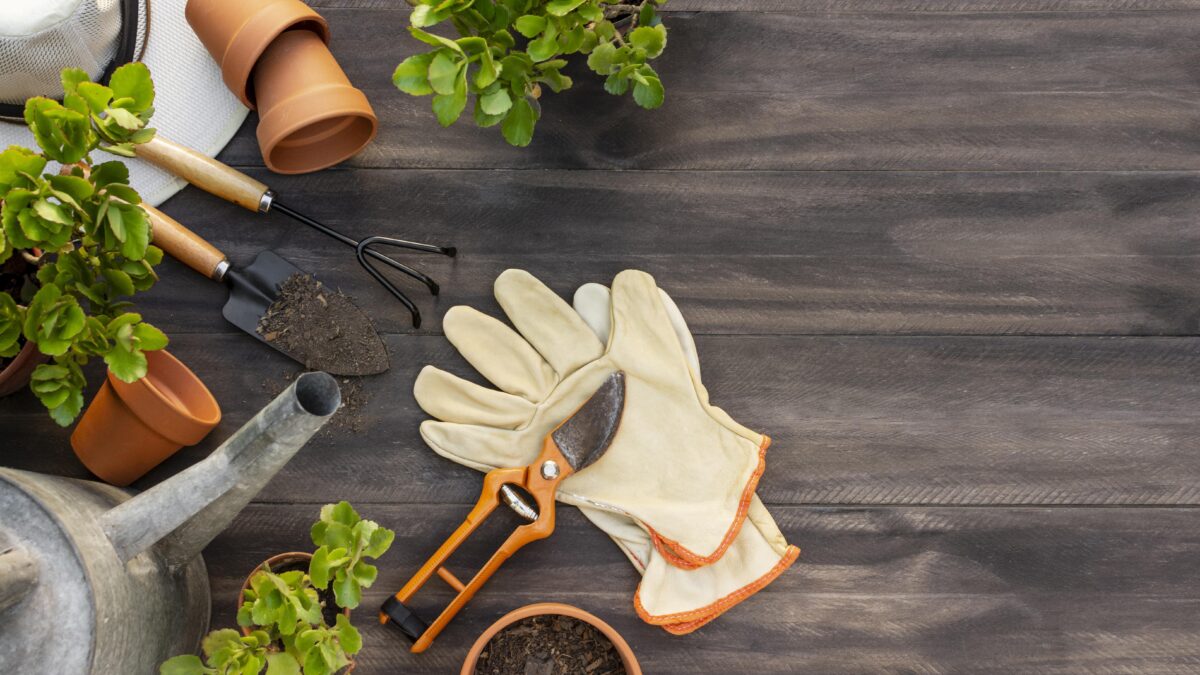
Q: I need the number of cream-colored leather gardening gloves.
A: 2